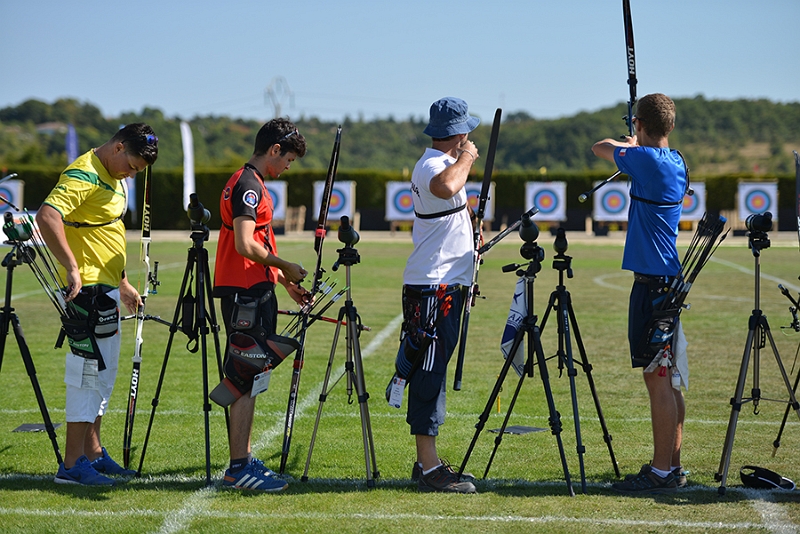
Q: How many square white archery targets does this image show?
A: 9